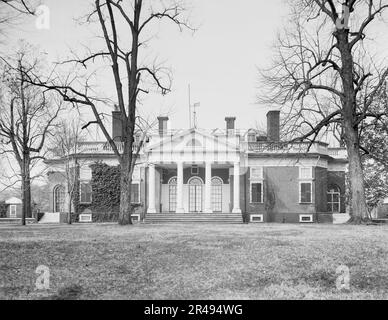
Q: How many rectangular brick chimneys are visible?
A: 4